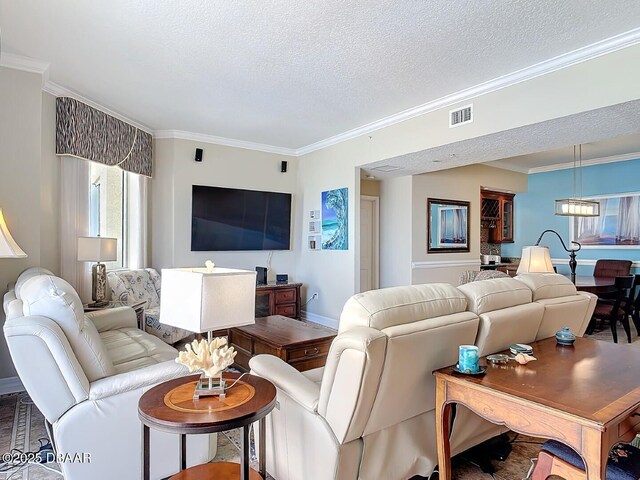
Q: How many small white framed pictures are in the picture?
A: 3